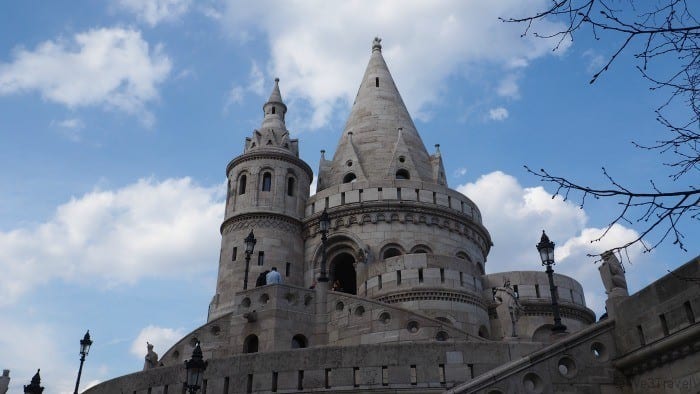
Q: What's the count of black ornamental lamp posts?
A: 6